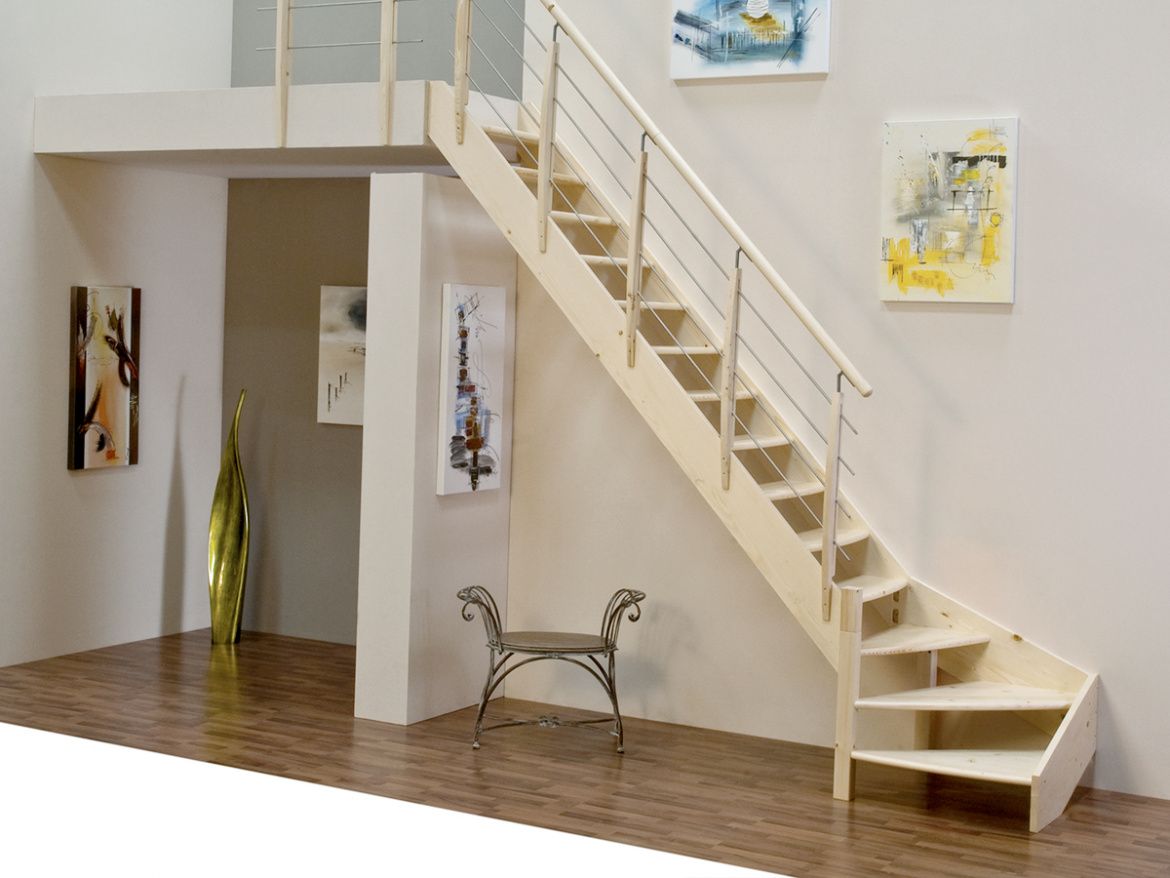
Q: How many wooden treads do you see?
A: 14